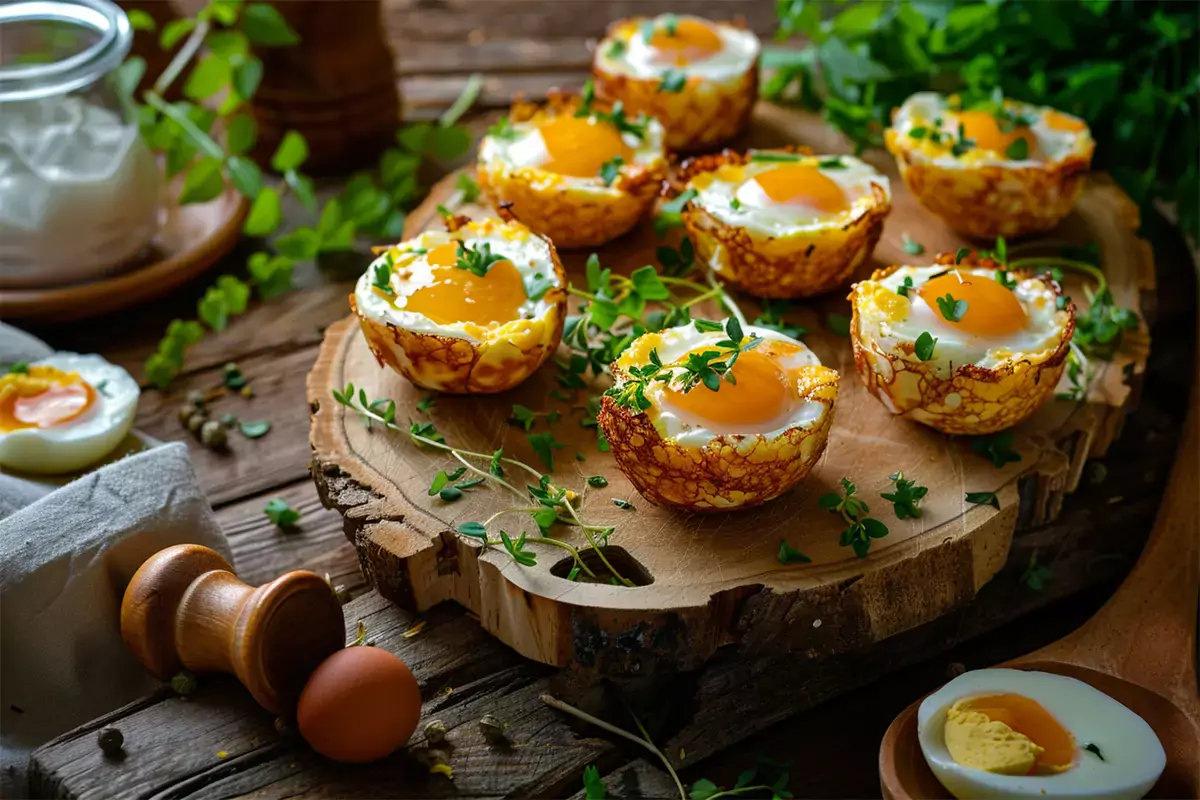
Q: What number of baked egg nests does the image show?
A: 7